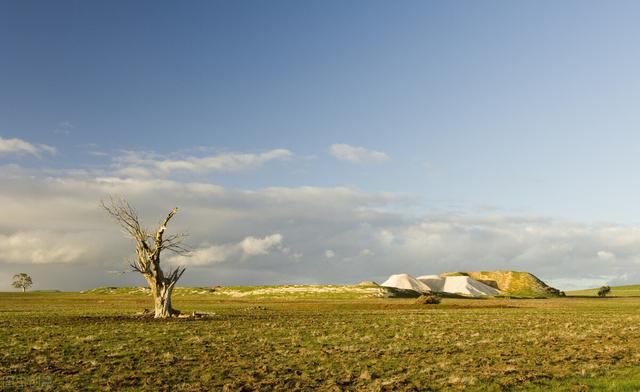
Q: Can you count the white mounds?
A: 3